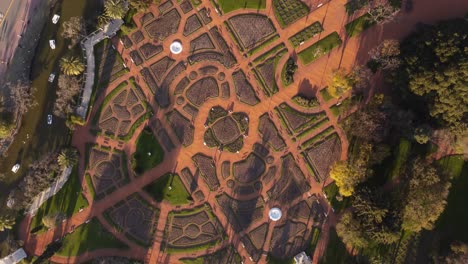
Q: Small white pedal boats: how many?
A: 5